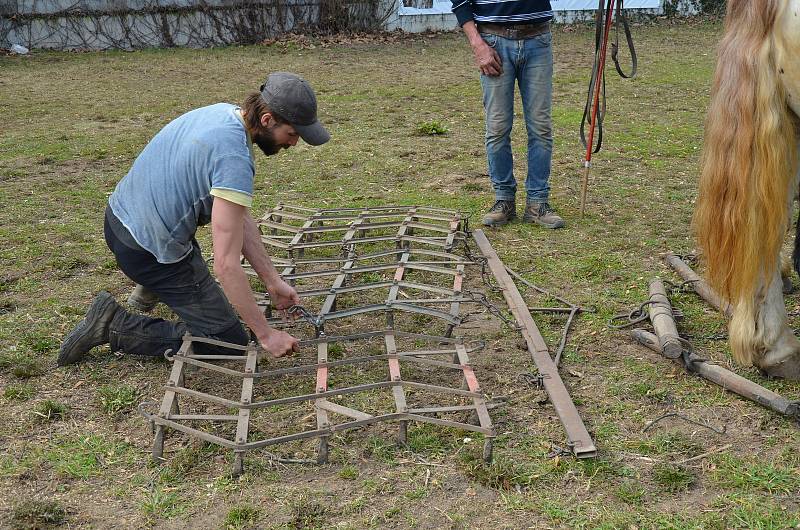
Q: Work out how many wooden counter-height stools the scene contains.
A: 0